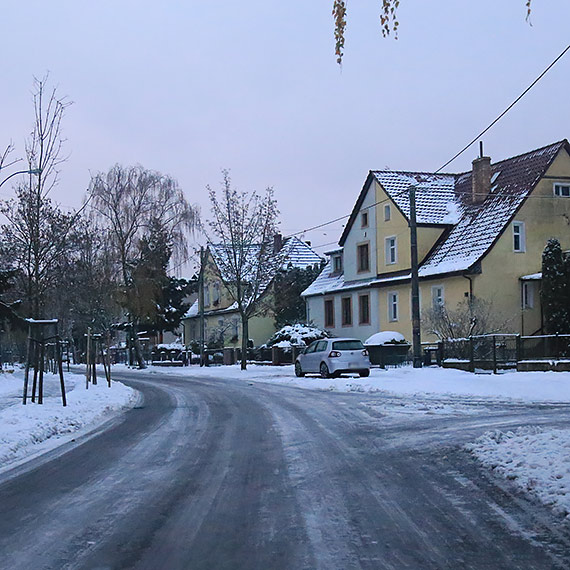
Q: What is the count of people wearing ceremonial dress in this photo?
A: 0